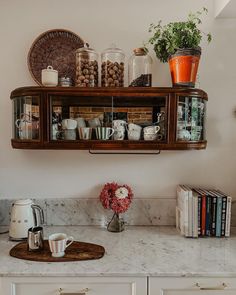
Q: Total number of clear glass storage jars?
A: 3